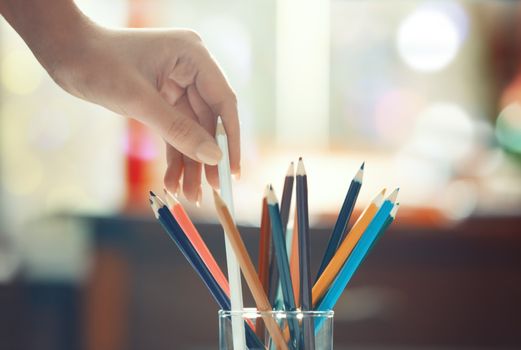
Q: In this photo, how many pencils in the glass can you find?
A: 15